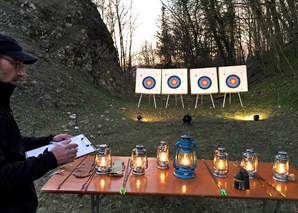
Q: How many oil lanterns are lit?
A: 7